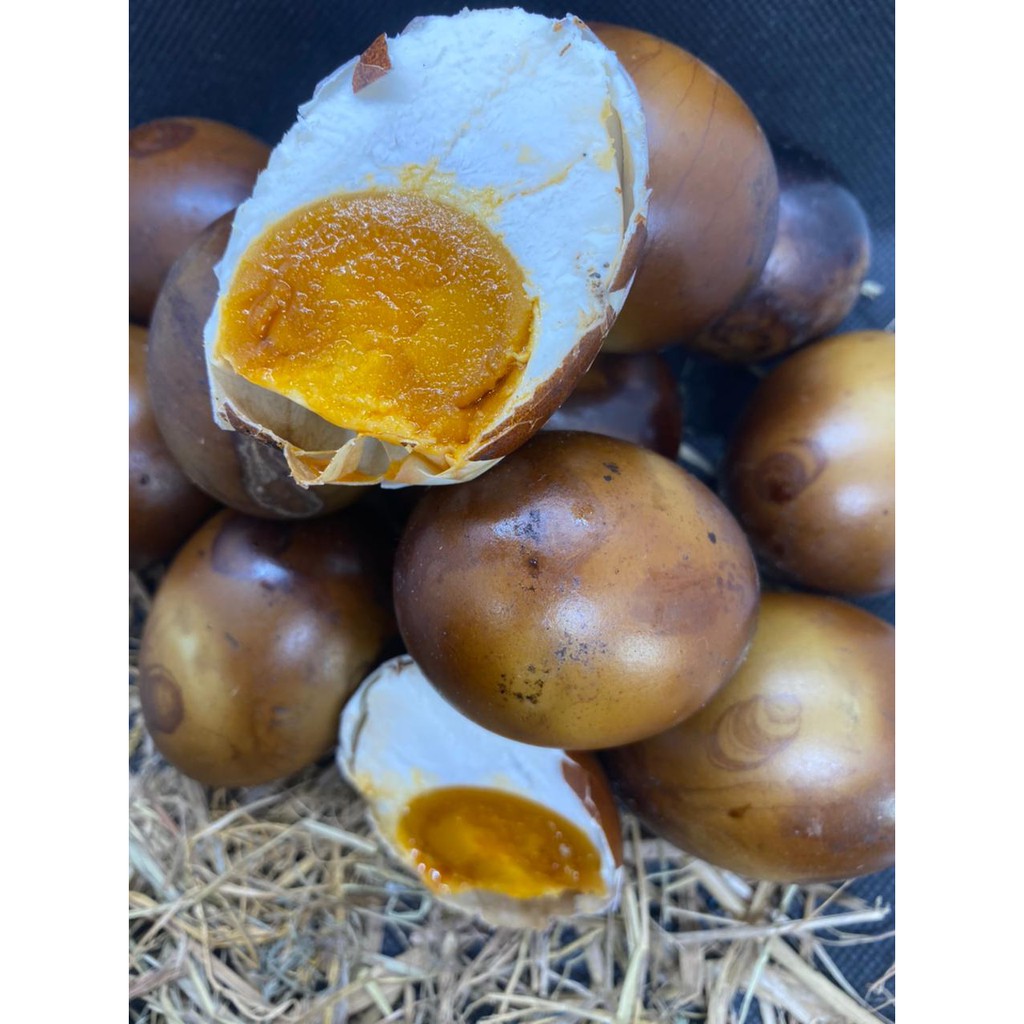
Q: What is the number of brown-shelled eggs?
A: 12